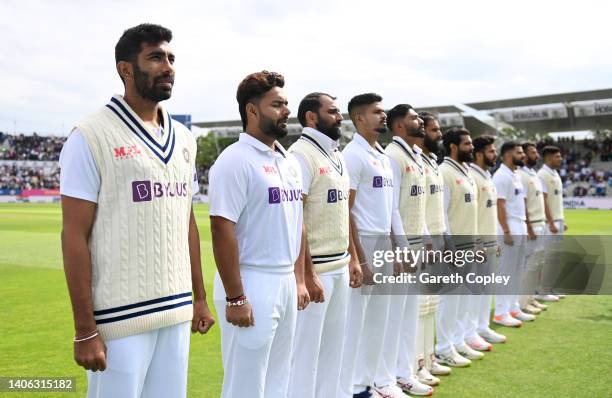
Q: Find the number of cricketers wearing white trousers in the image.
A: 11